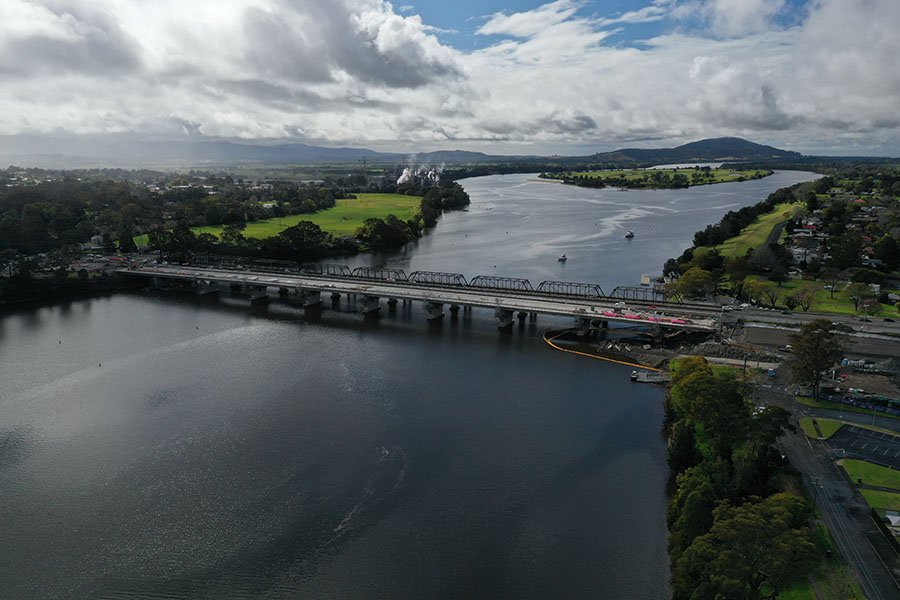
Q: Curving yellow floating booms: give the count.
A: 1